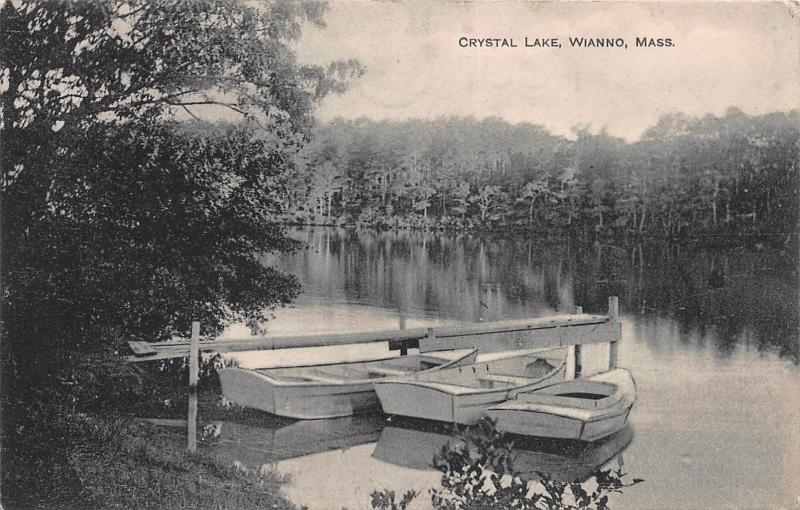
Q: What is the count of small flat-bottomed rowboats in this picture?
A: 3